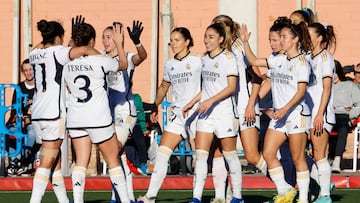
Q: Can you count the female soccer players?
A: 10